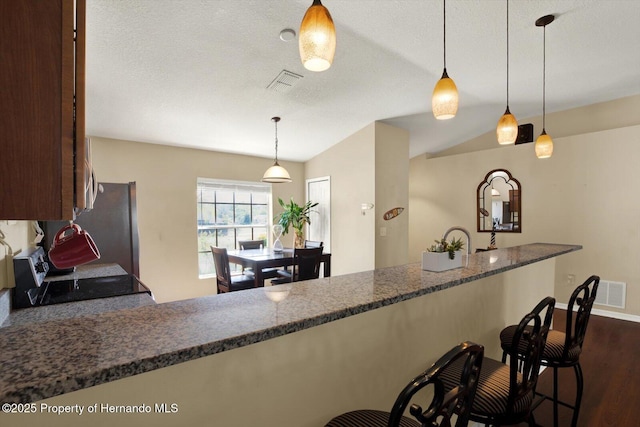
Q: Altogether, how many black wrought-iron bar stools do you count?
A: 3